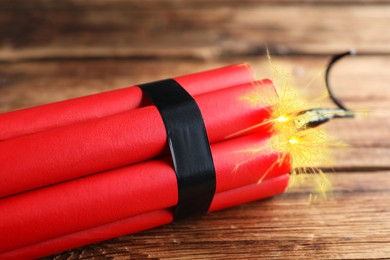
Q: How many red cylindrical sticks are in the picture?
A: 4